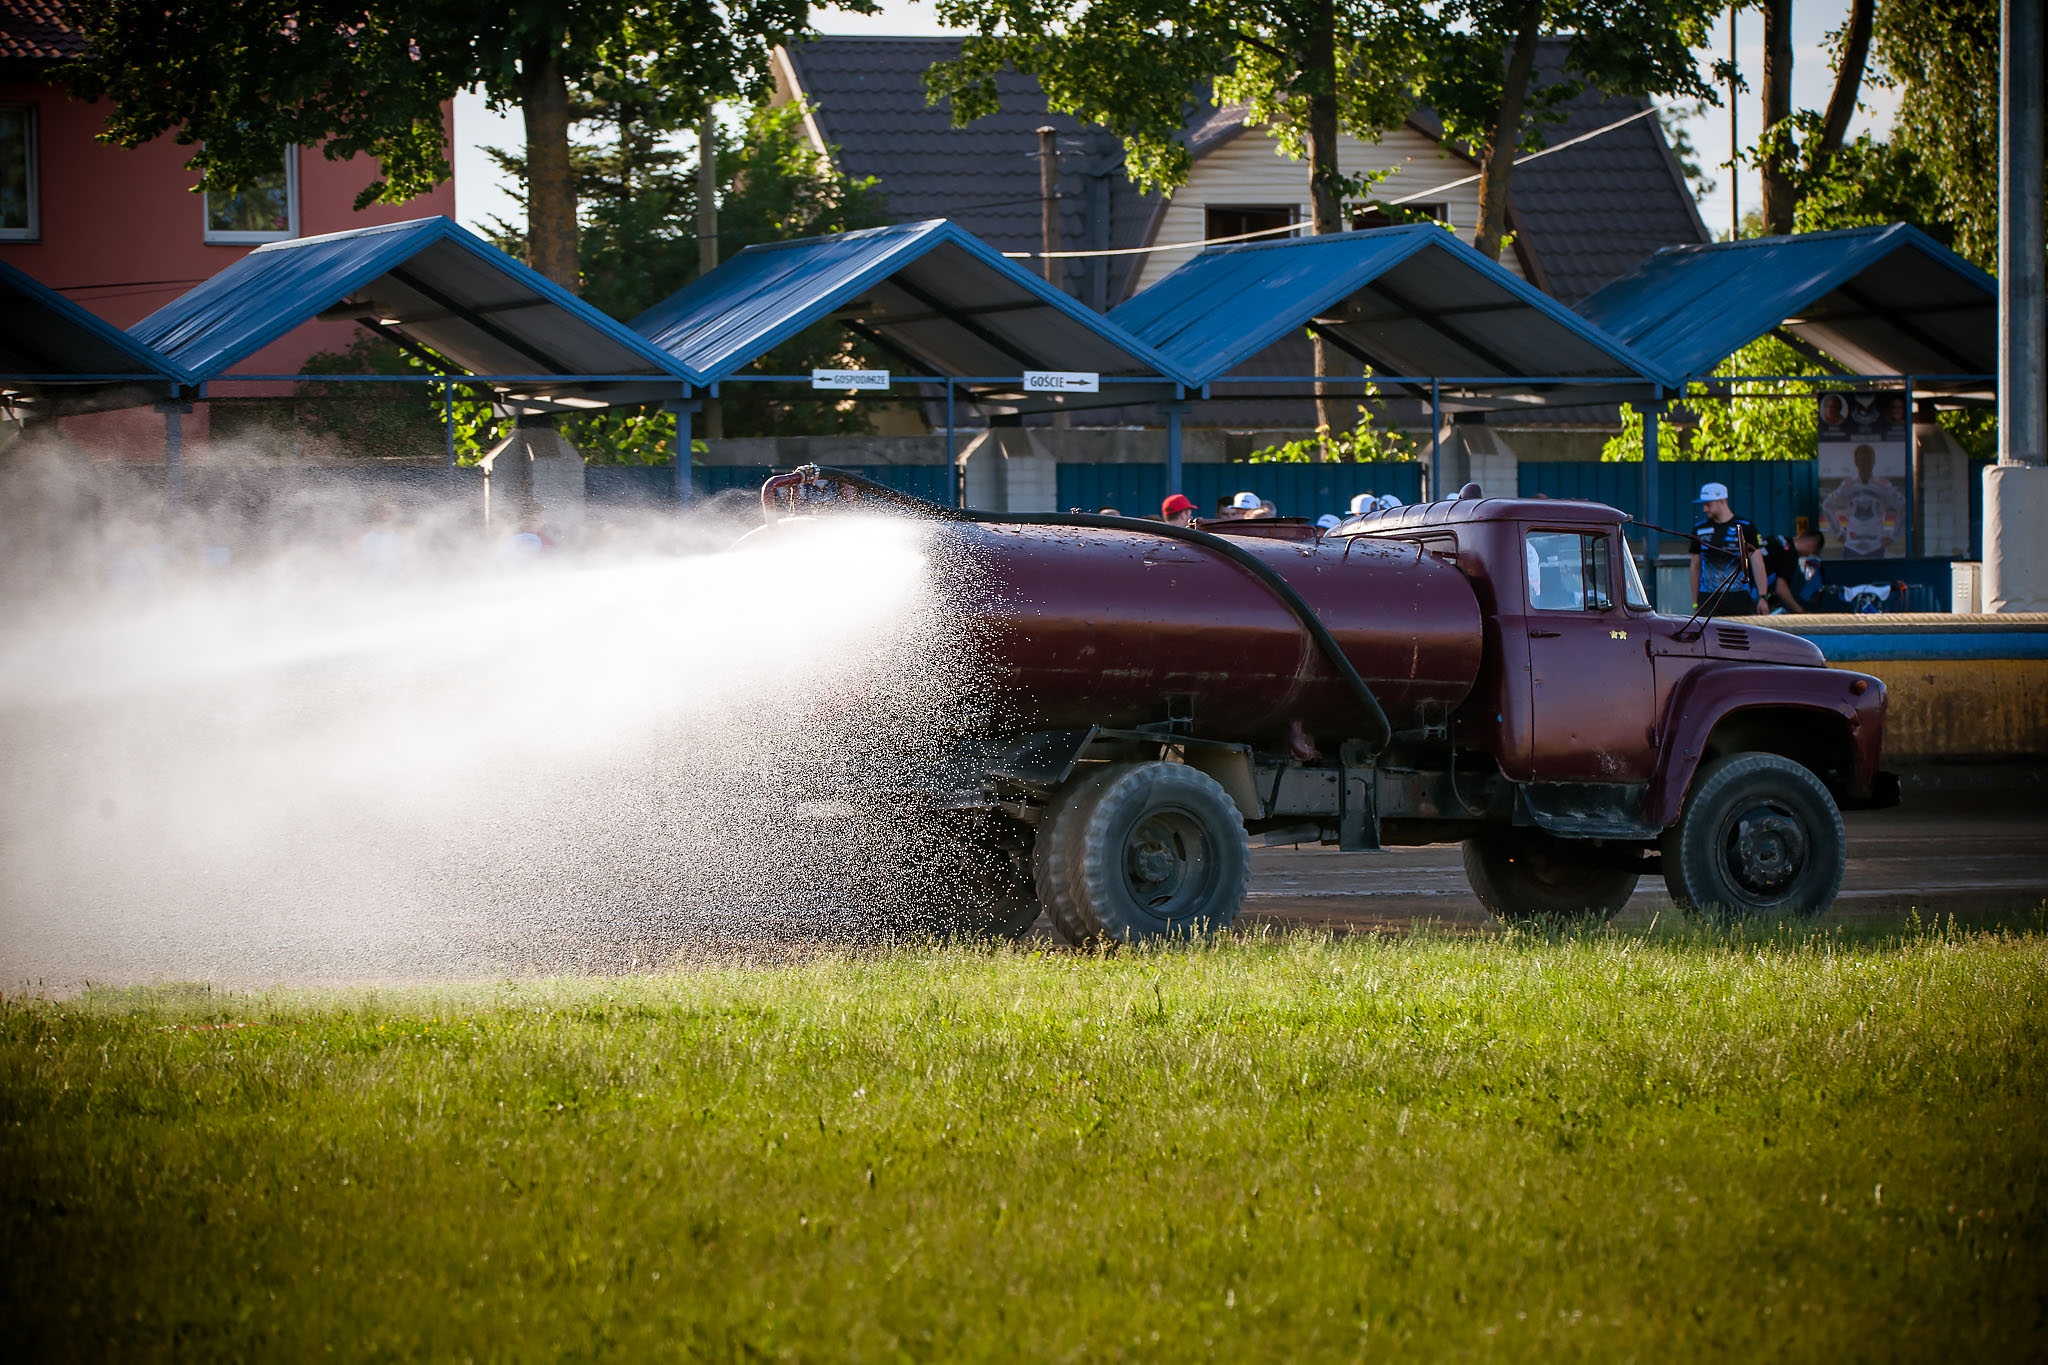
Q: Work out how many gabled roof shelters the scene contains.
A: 5